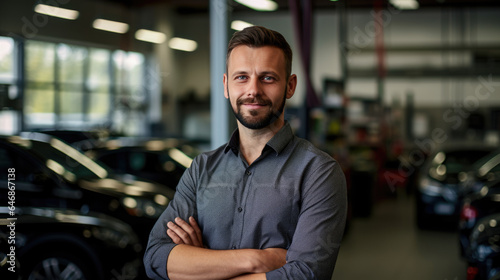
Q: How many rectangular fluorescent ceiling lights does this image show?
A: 7